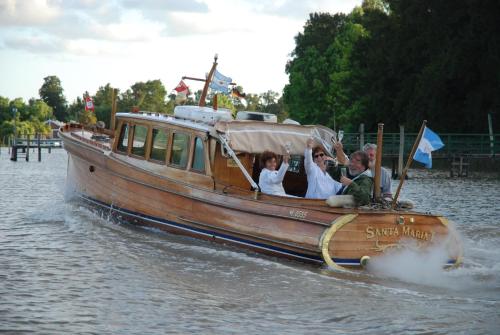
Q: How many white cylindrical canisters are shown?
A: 2